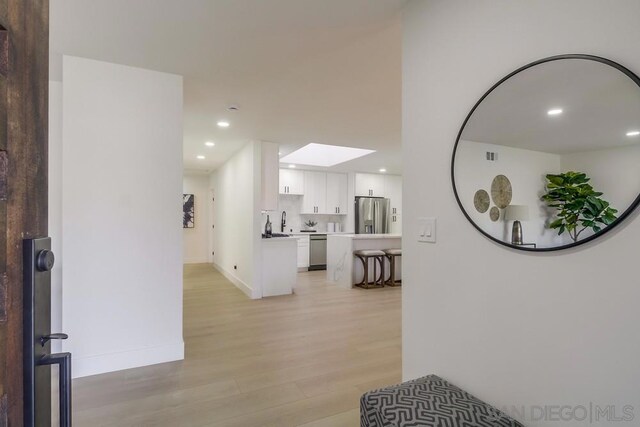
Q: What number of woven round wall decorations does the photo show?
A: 3